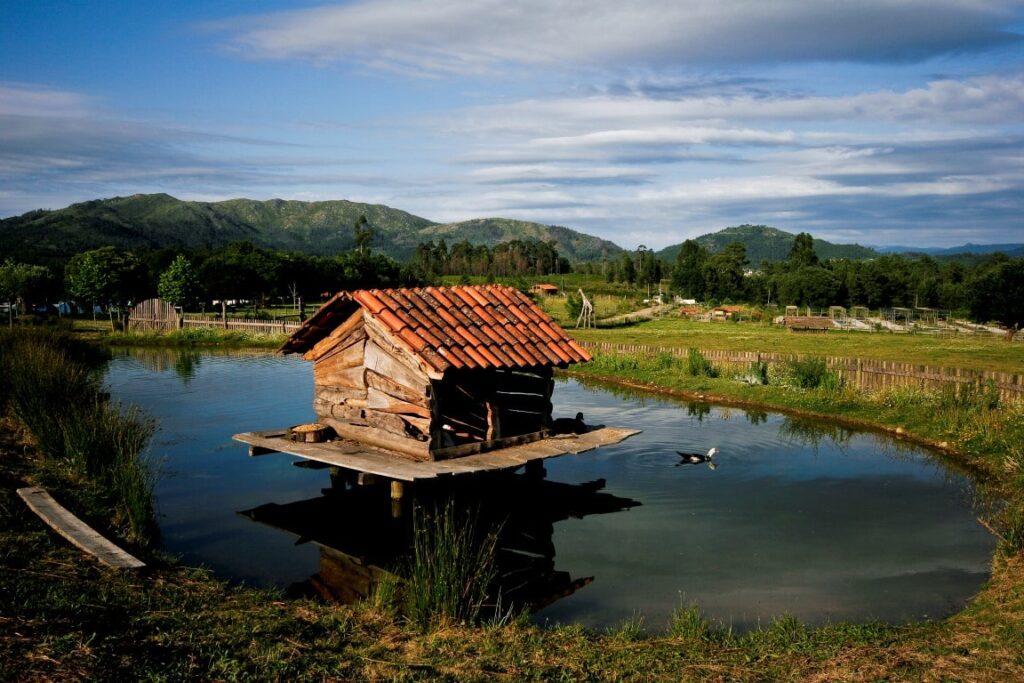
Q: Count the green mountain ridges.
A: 3